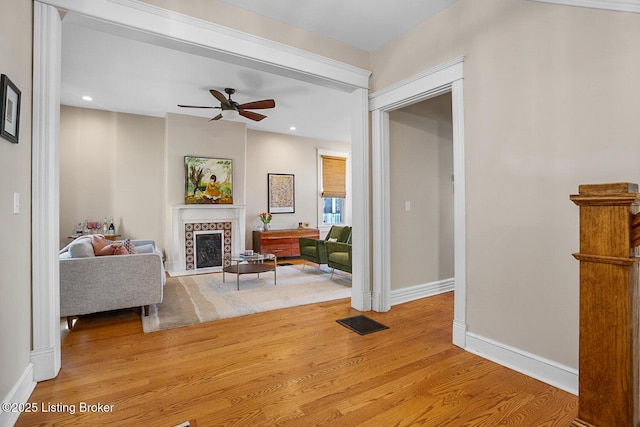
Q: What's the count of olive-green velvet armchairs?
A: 2